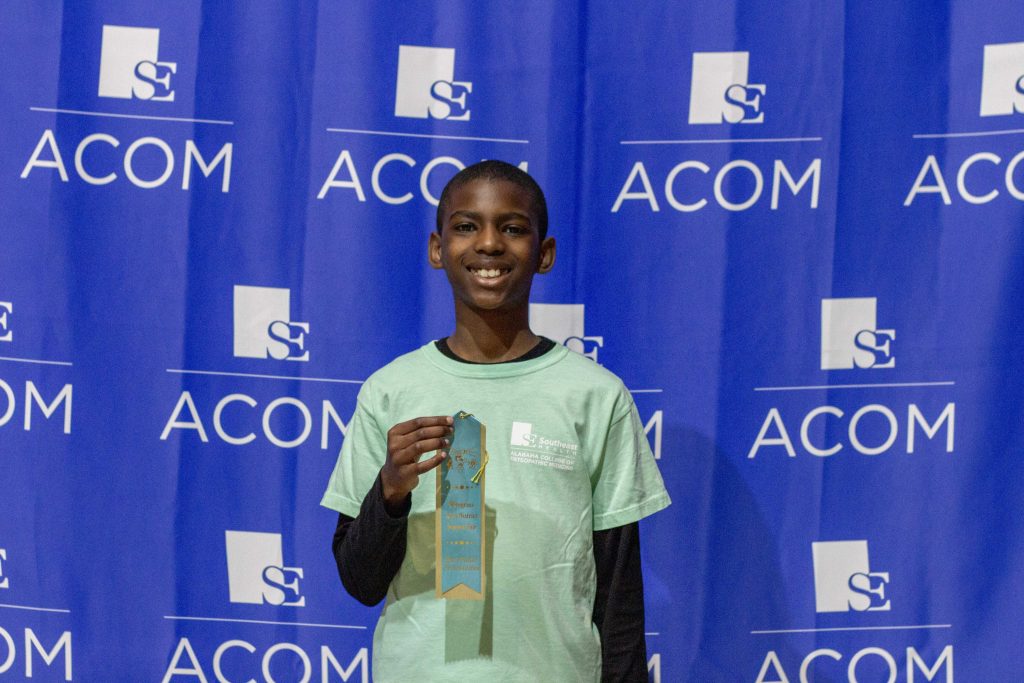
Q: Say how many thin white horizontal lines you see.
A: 12